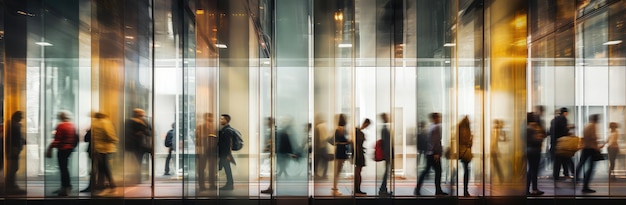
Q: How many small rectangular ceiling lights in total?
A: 5